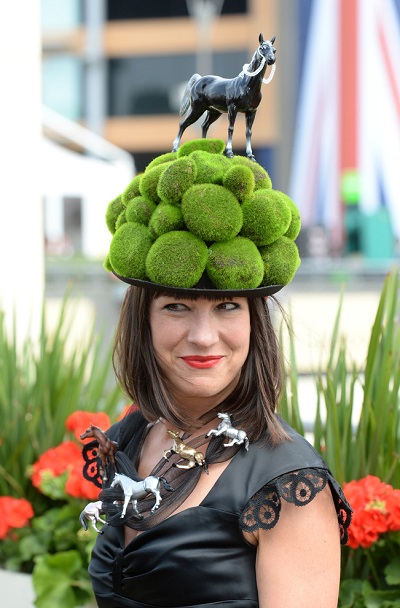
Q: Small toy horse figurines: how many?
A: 5